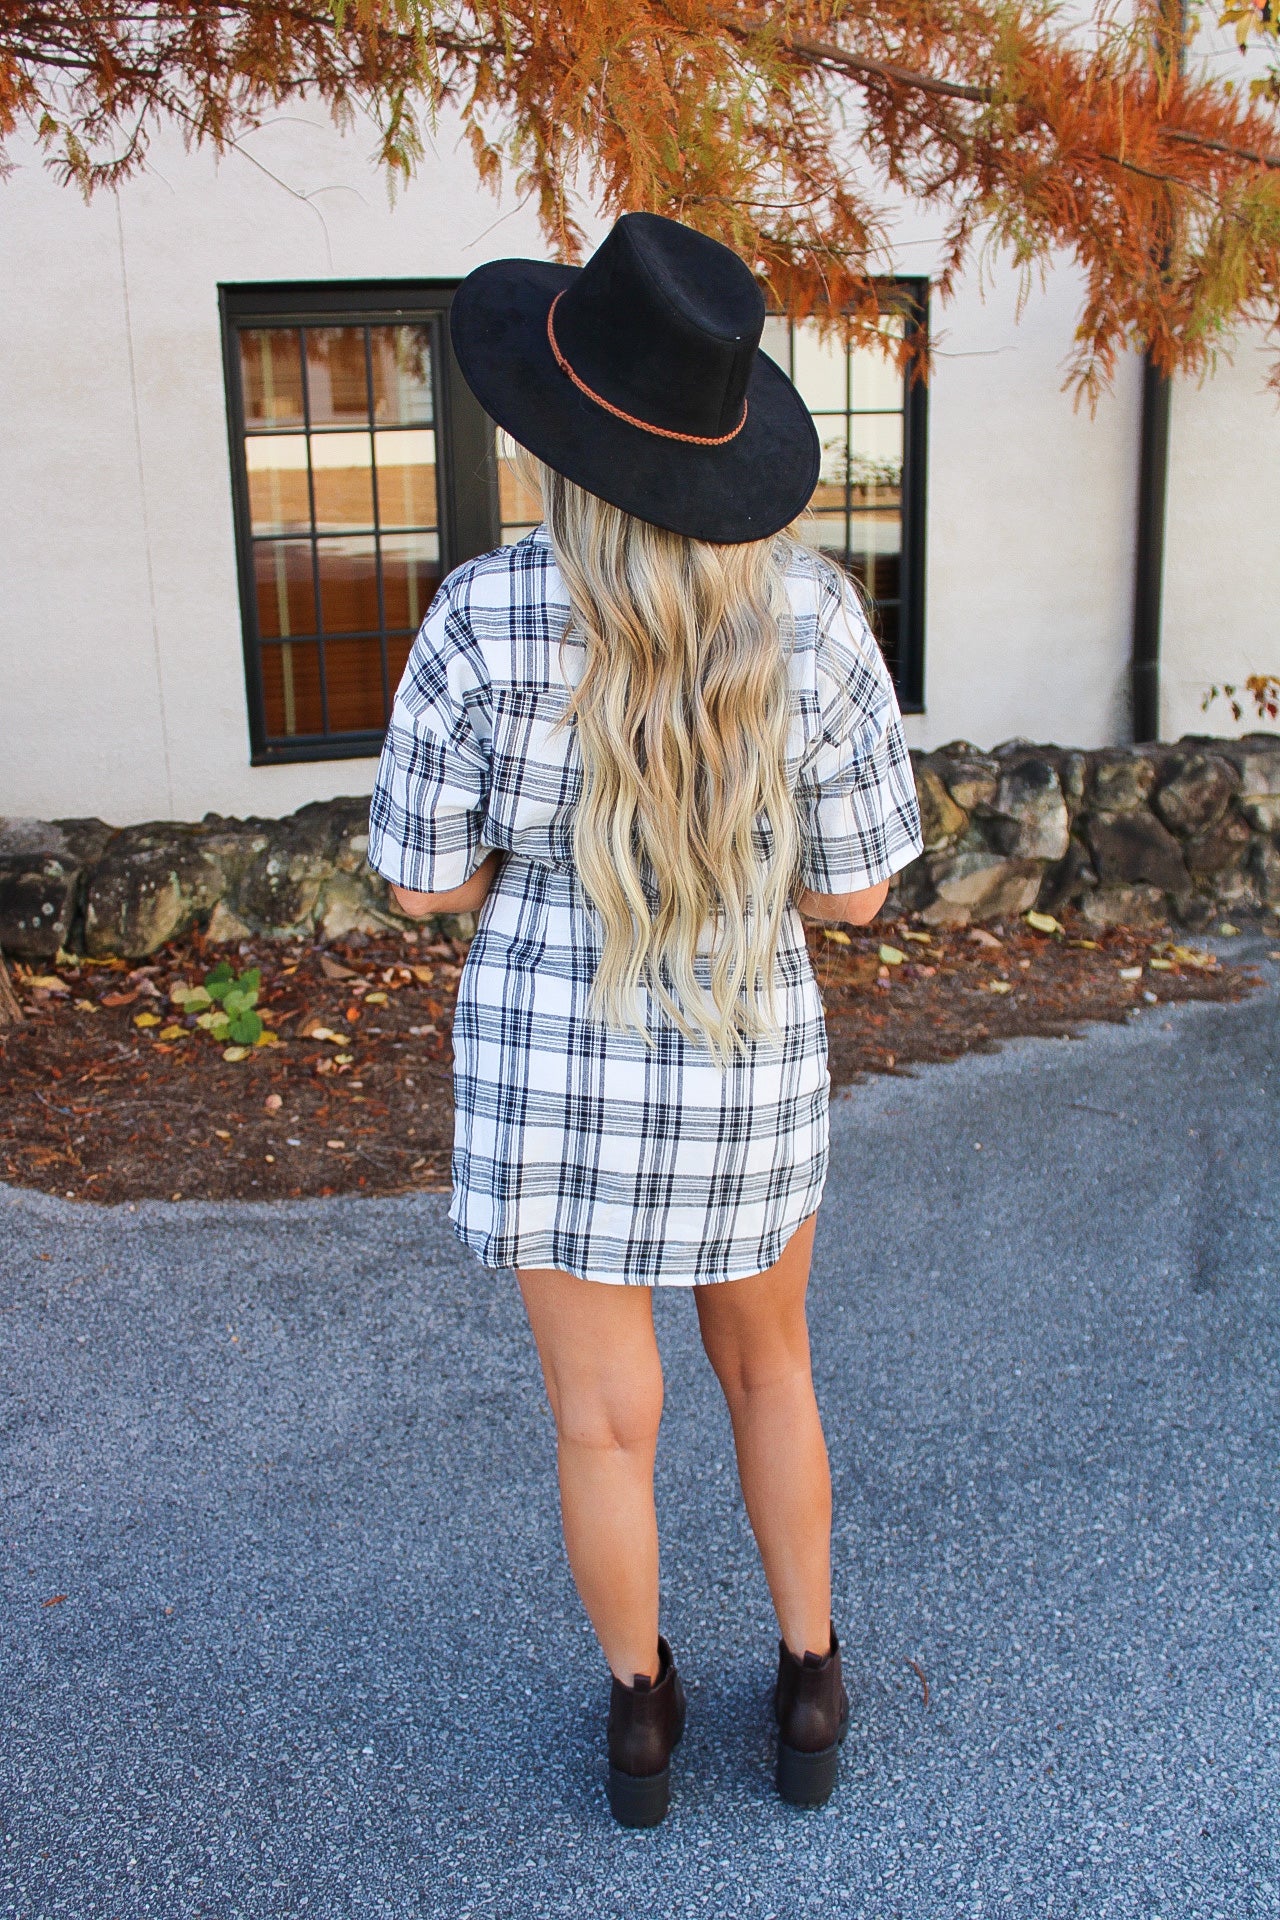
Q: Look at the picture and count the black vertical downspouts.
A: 1